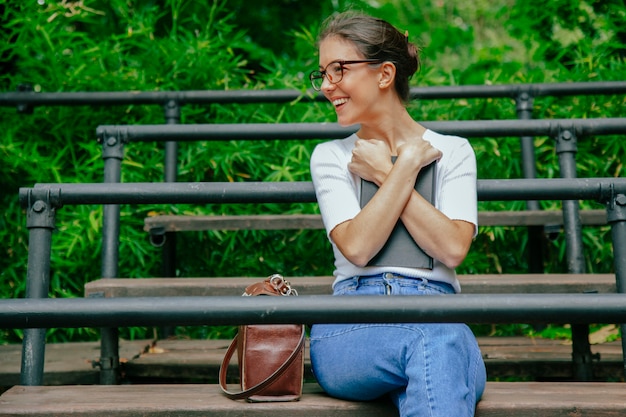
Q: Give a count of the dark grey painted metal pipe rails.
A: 4